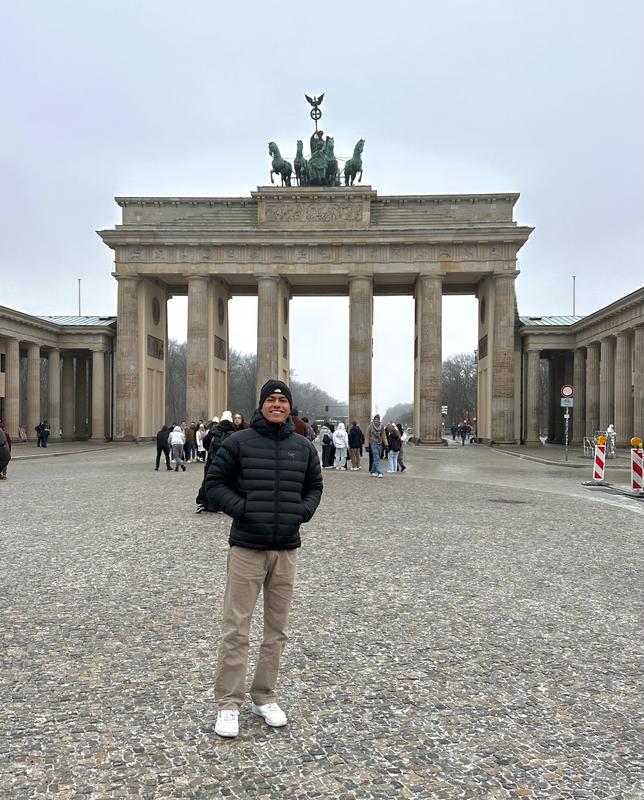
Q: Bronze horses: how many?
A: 4